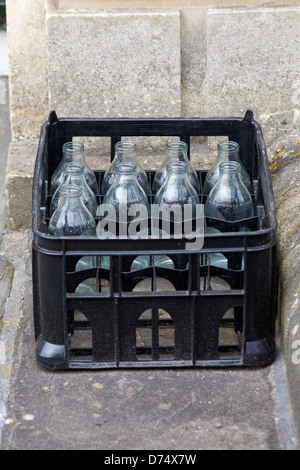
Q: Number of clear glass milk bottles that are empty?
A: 9